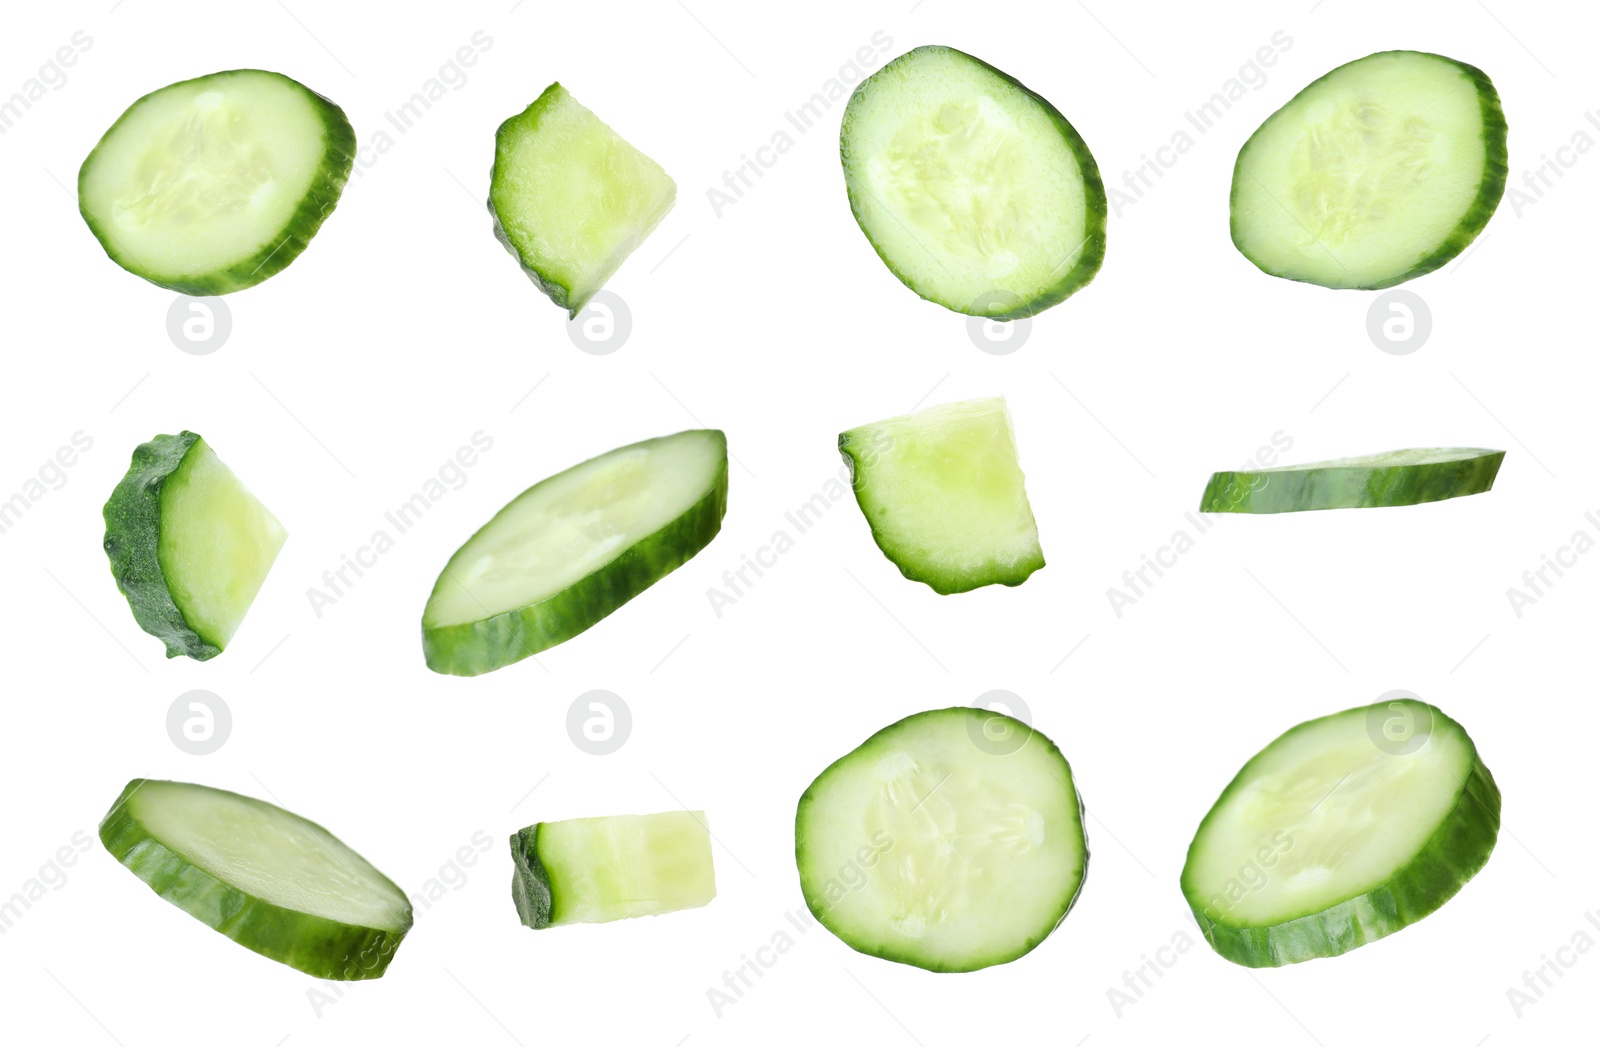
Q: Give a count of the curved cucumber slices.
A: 8